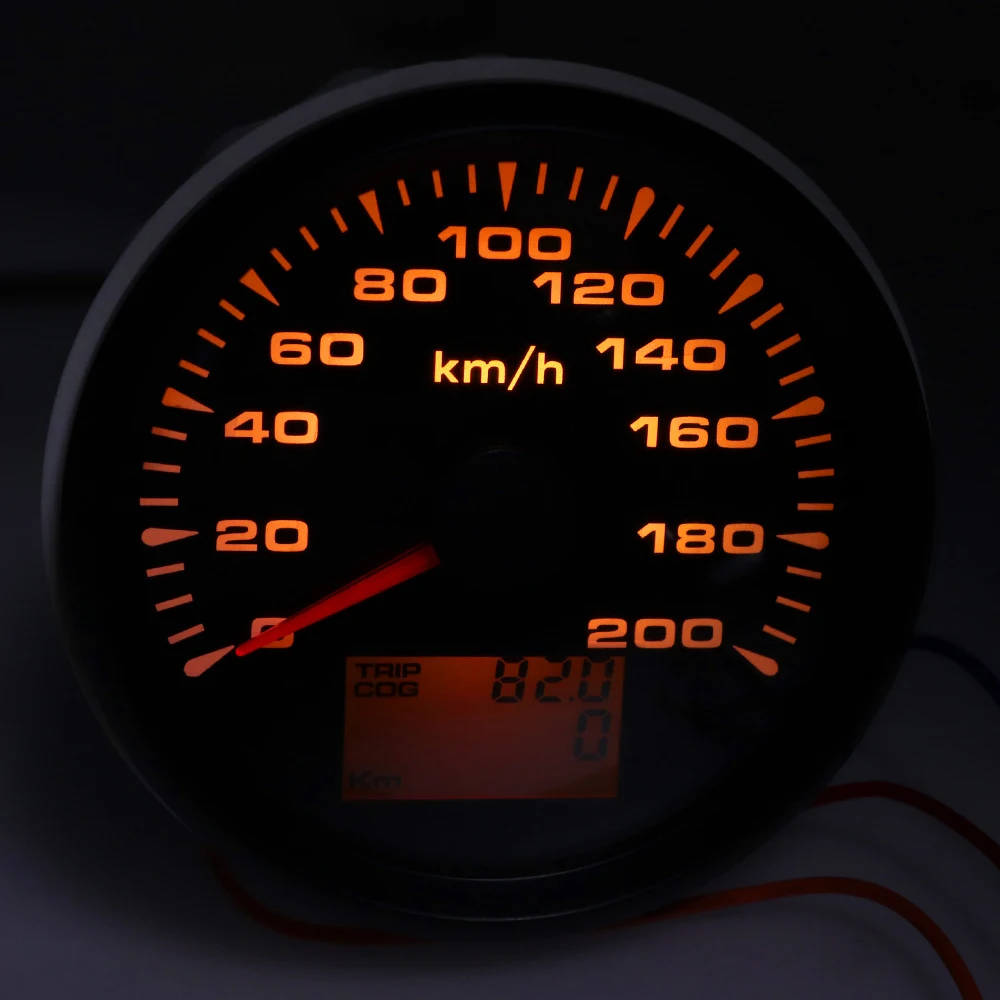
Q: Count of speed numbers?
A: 11